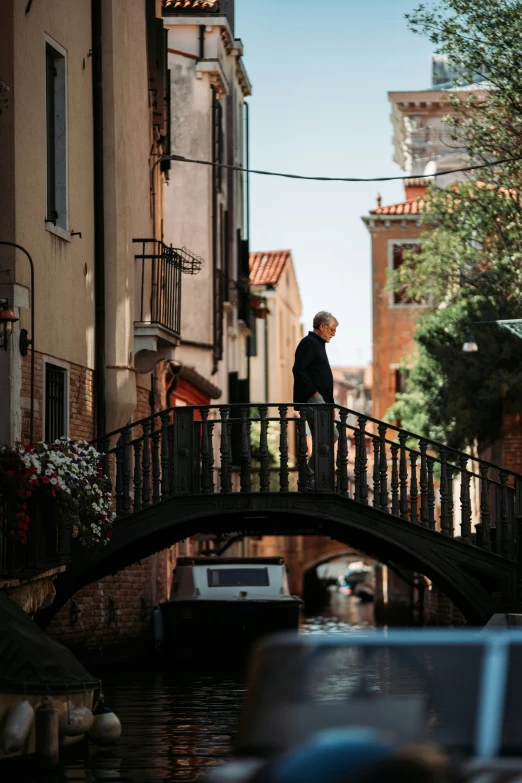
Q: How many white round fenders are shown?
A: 2